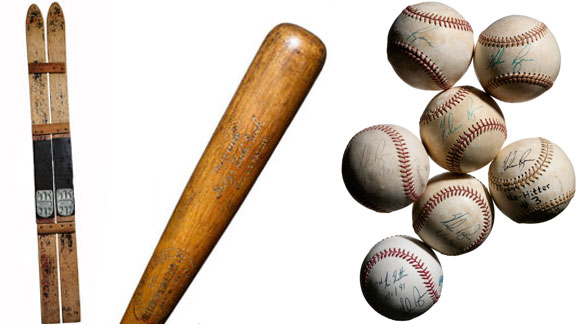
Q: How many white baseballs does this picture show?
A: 7